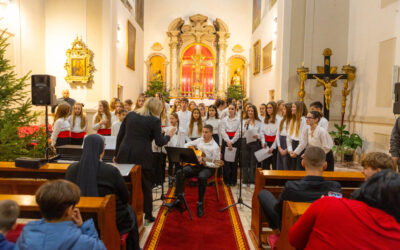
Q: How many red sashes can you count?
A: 5